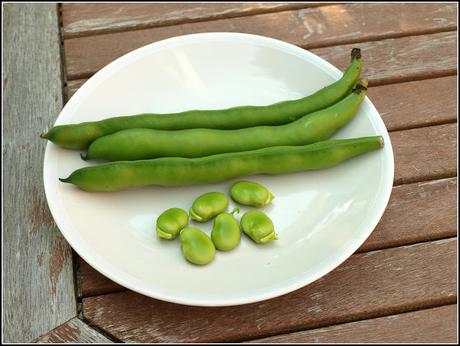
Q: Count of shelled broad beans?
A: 6